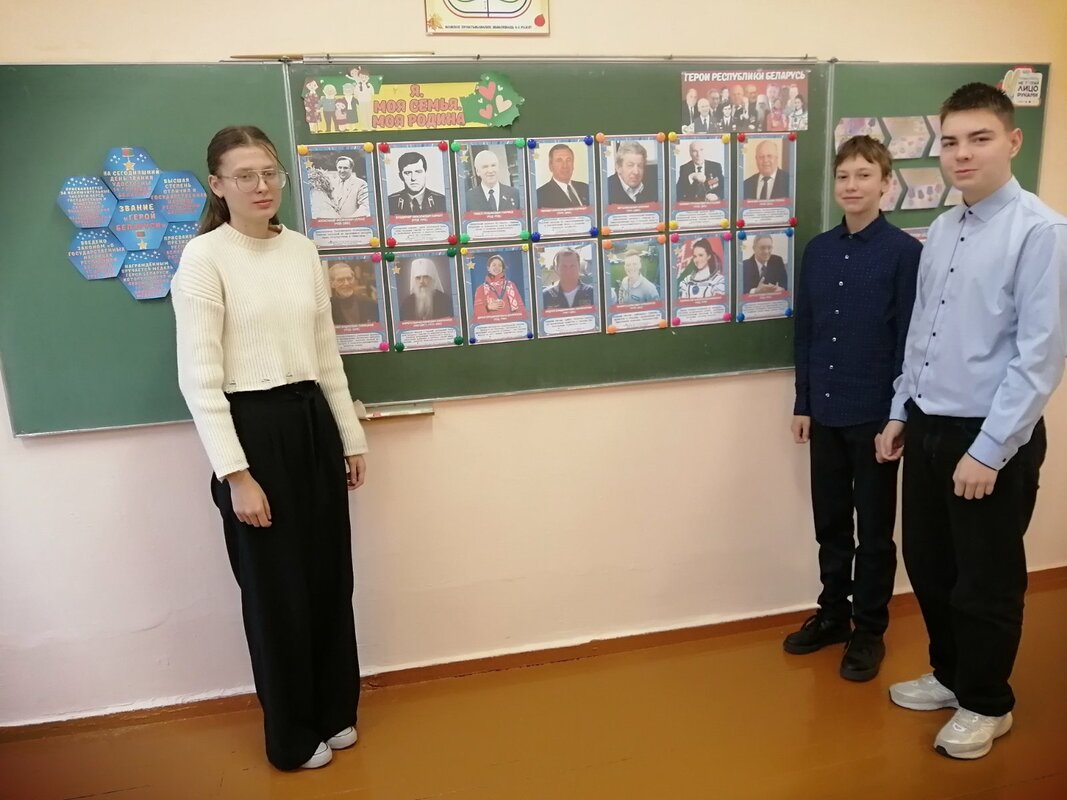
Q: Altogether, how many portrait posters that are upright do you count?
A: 14